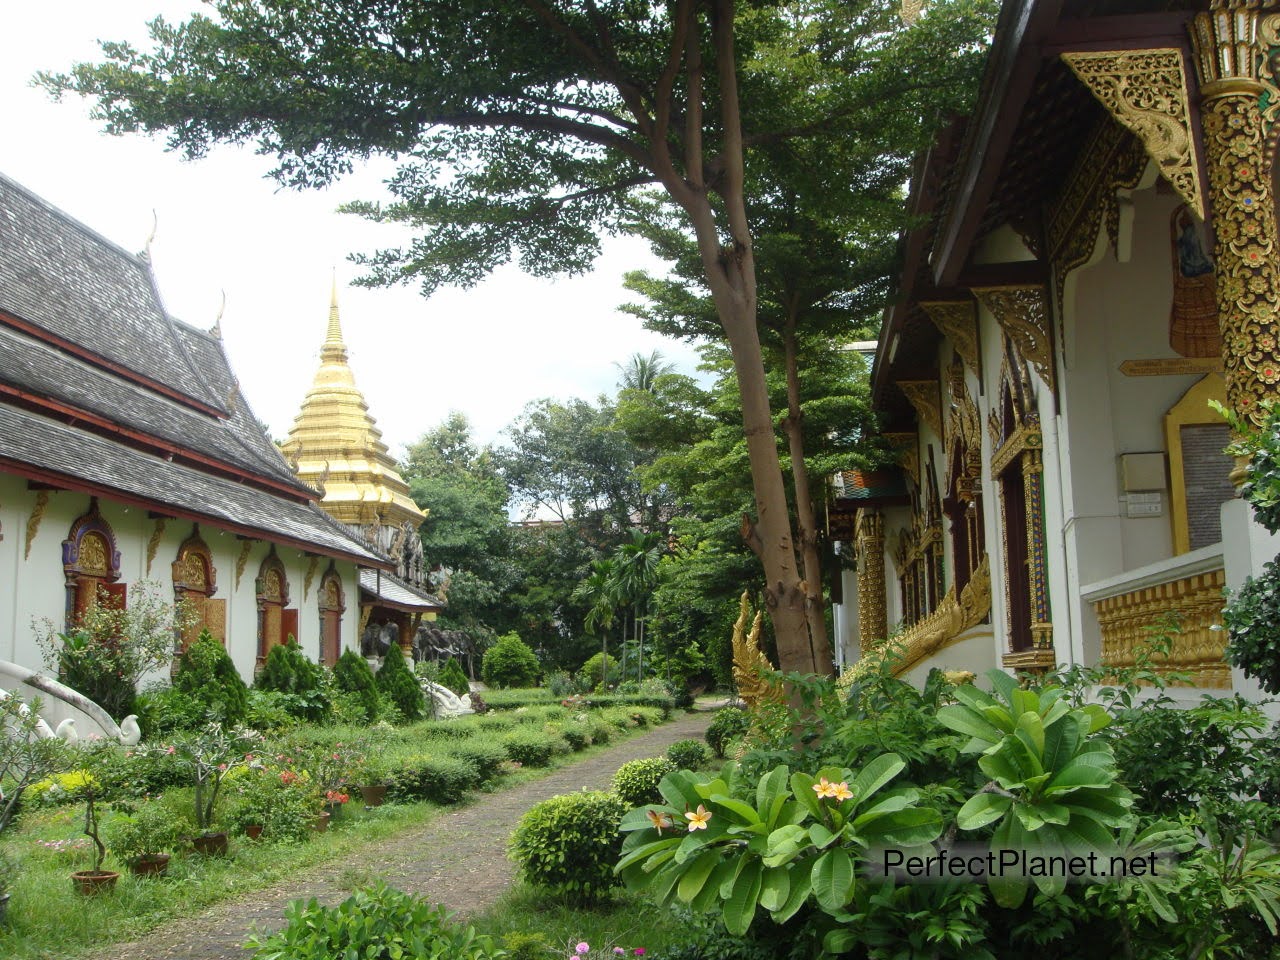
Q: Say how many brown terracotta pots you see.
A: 6